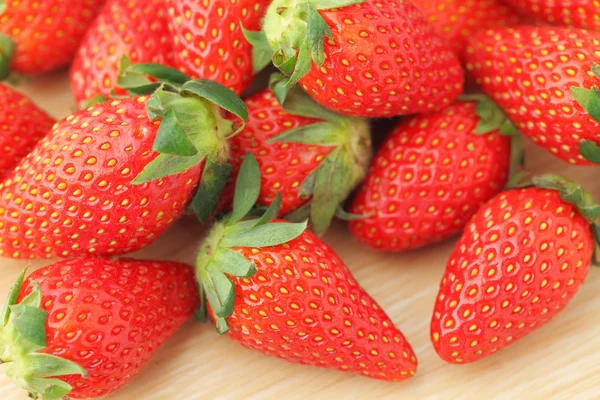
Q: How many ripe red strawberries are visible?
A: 14